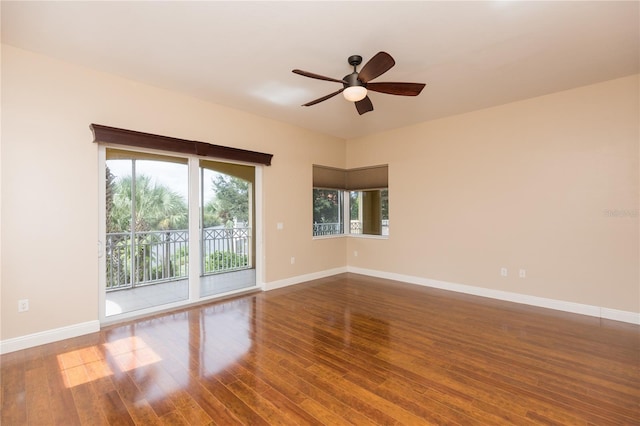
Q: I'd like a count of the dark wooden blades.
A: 5